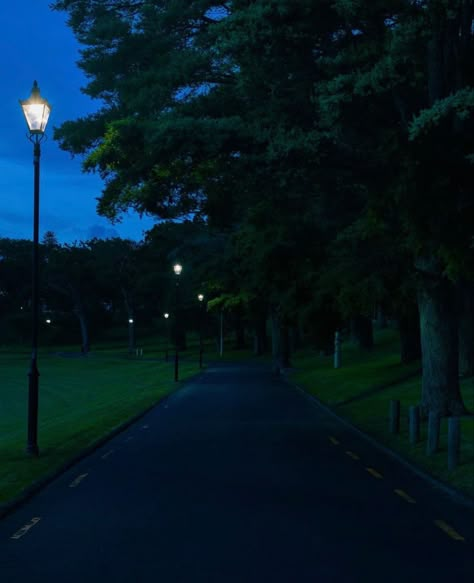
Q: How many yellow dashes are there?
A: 5